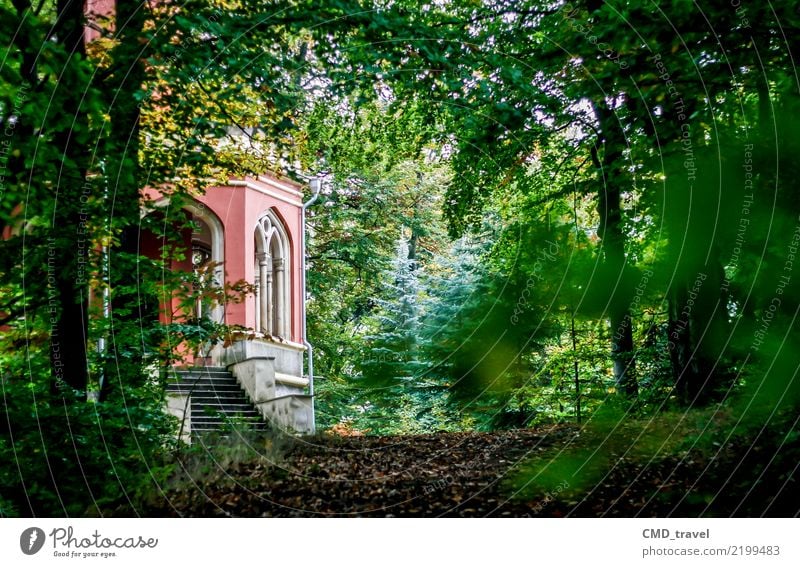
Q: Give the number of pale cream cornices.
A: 2